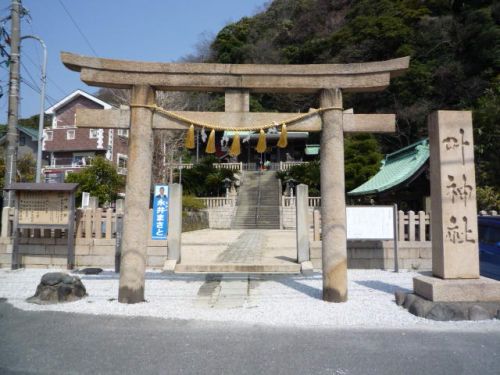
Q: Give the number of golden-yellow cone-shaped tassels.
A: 5